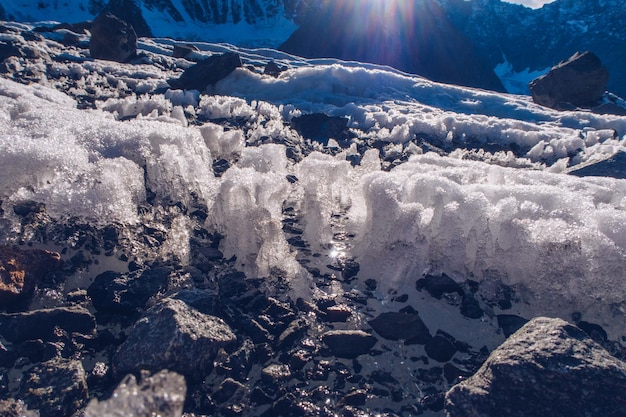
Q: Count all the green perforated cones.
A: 0